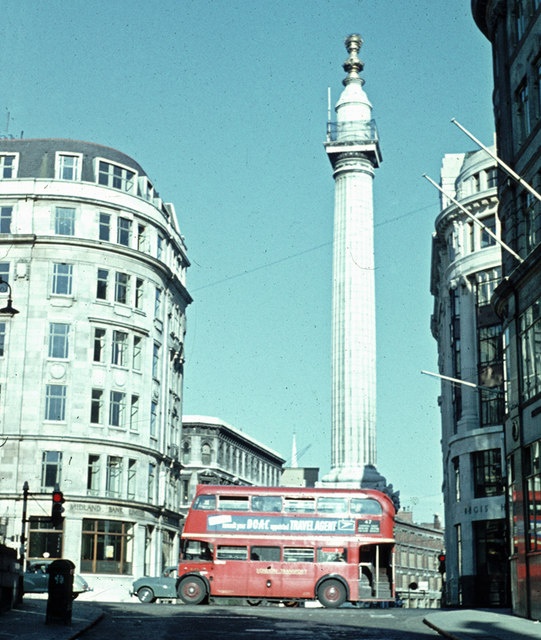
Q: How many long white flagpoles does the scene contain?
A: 3